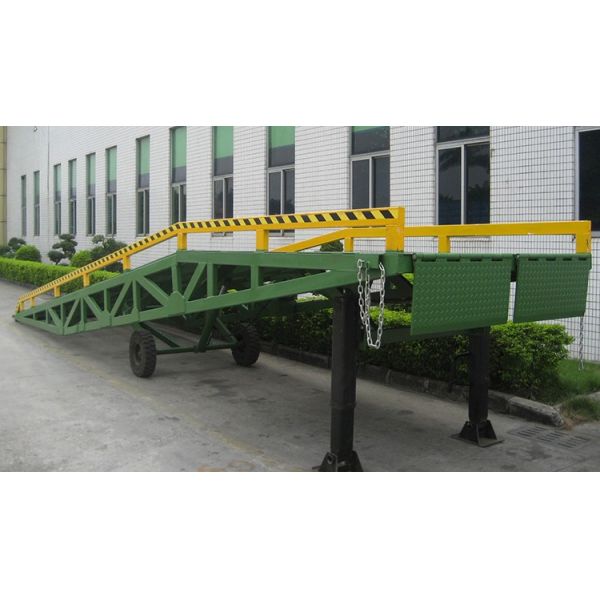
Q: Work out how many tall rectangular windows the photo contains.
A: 13